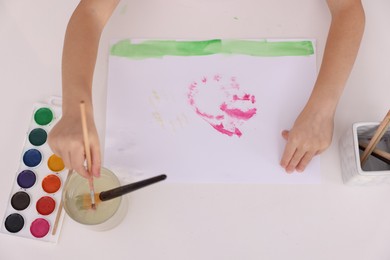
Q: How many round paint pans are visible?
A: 10